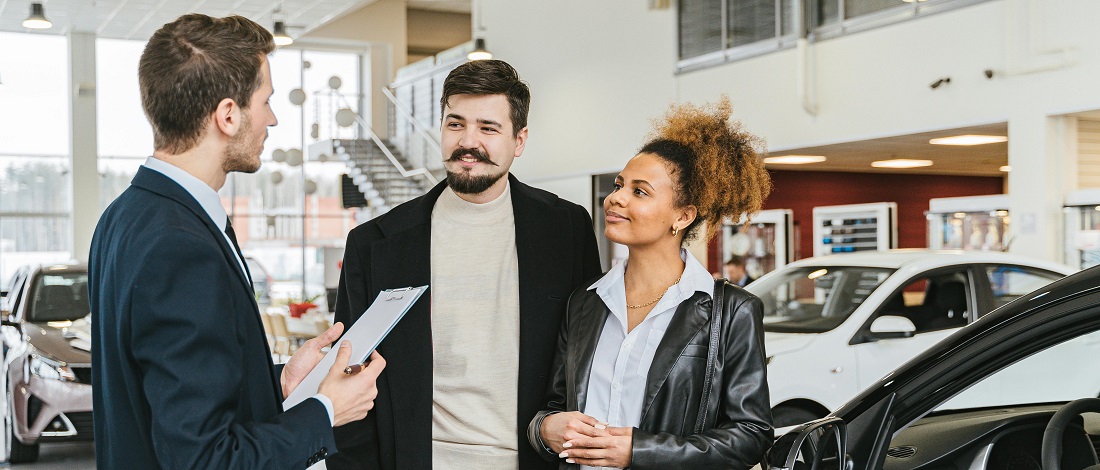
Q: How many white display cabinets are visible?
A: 4